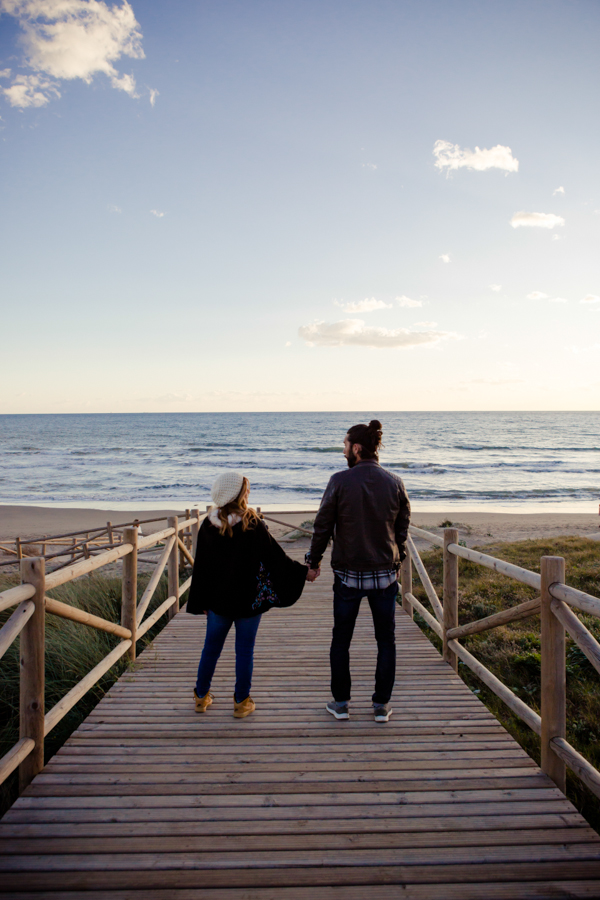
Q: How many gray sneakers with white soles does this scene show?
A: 2